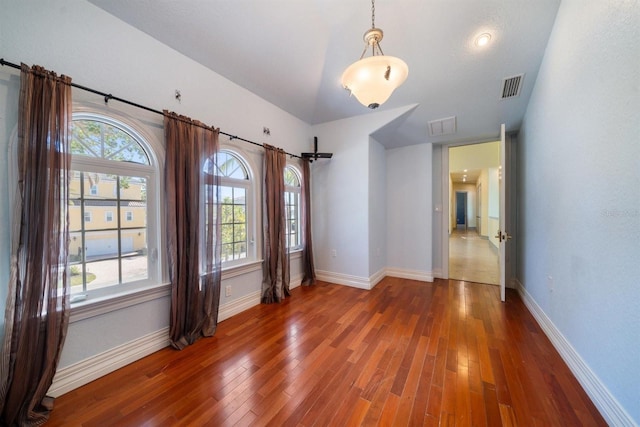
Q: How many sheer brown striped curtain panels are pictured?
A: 4